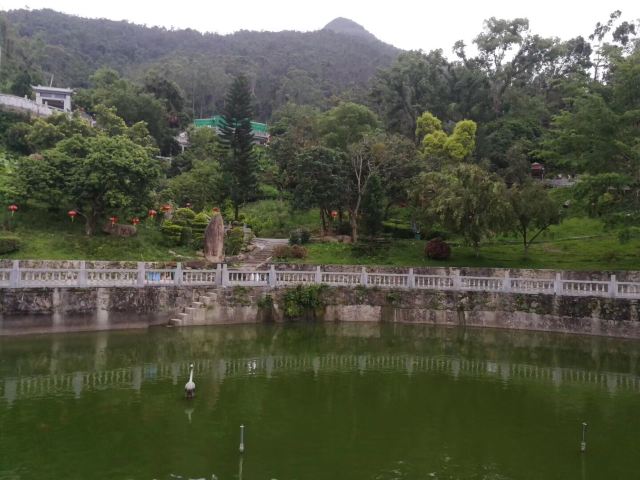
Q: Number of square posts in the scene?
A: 14